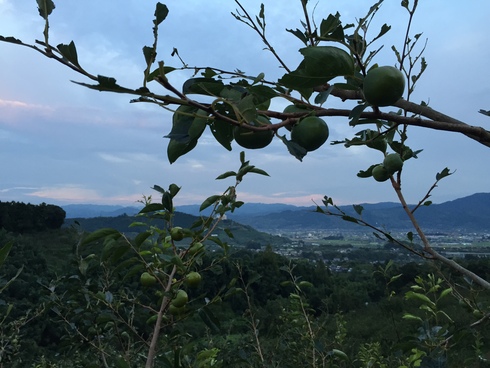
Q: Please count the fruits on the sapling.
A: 6